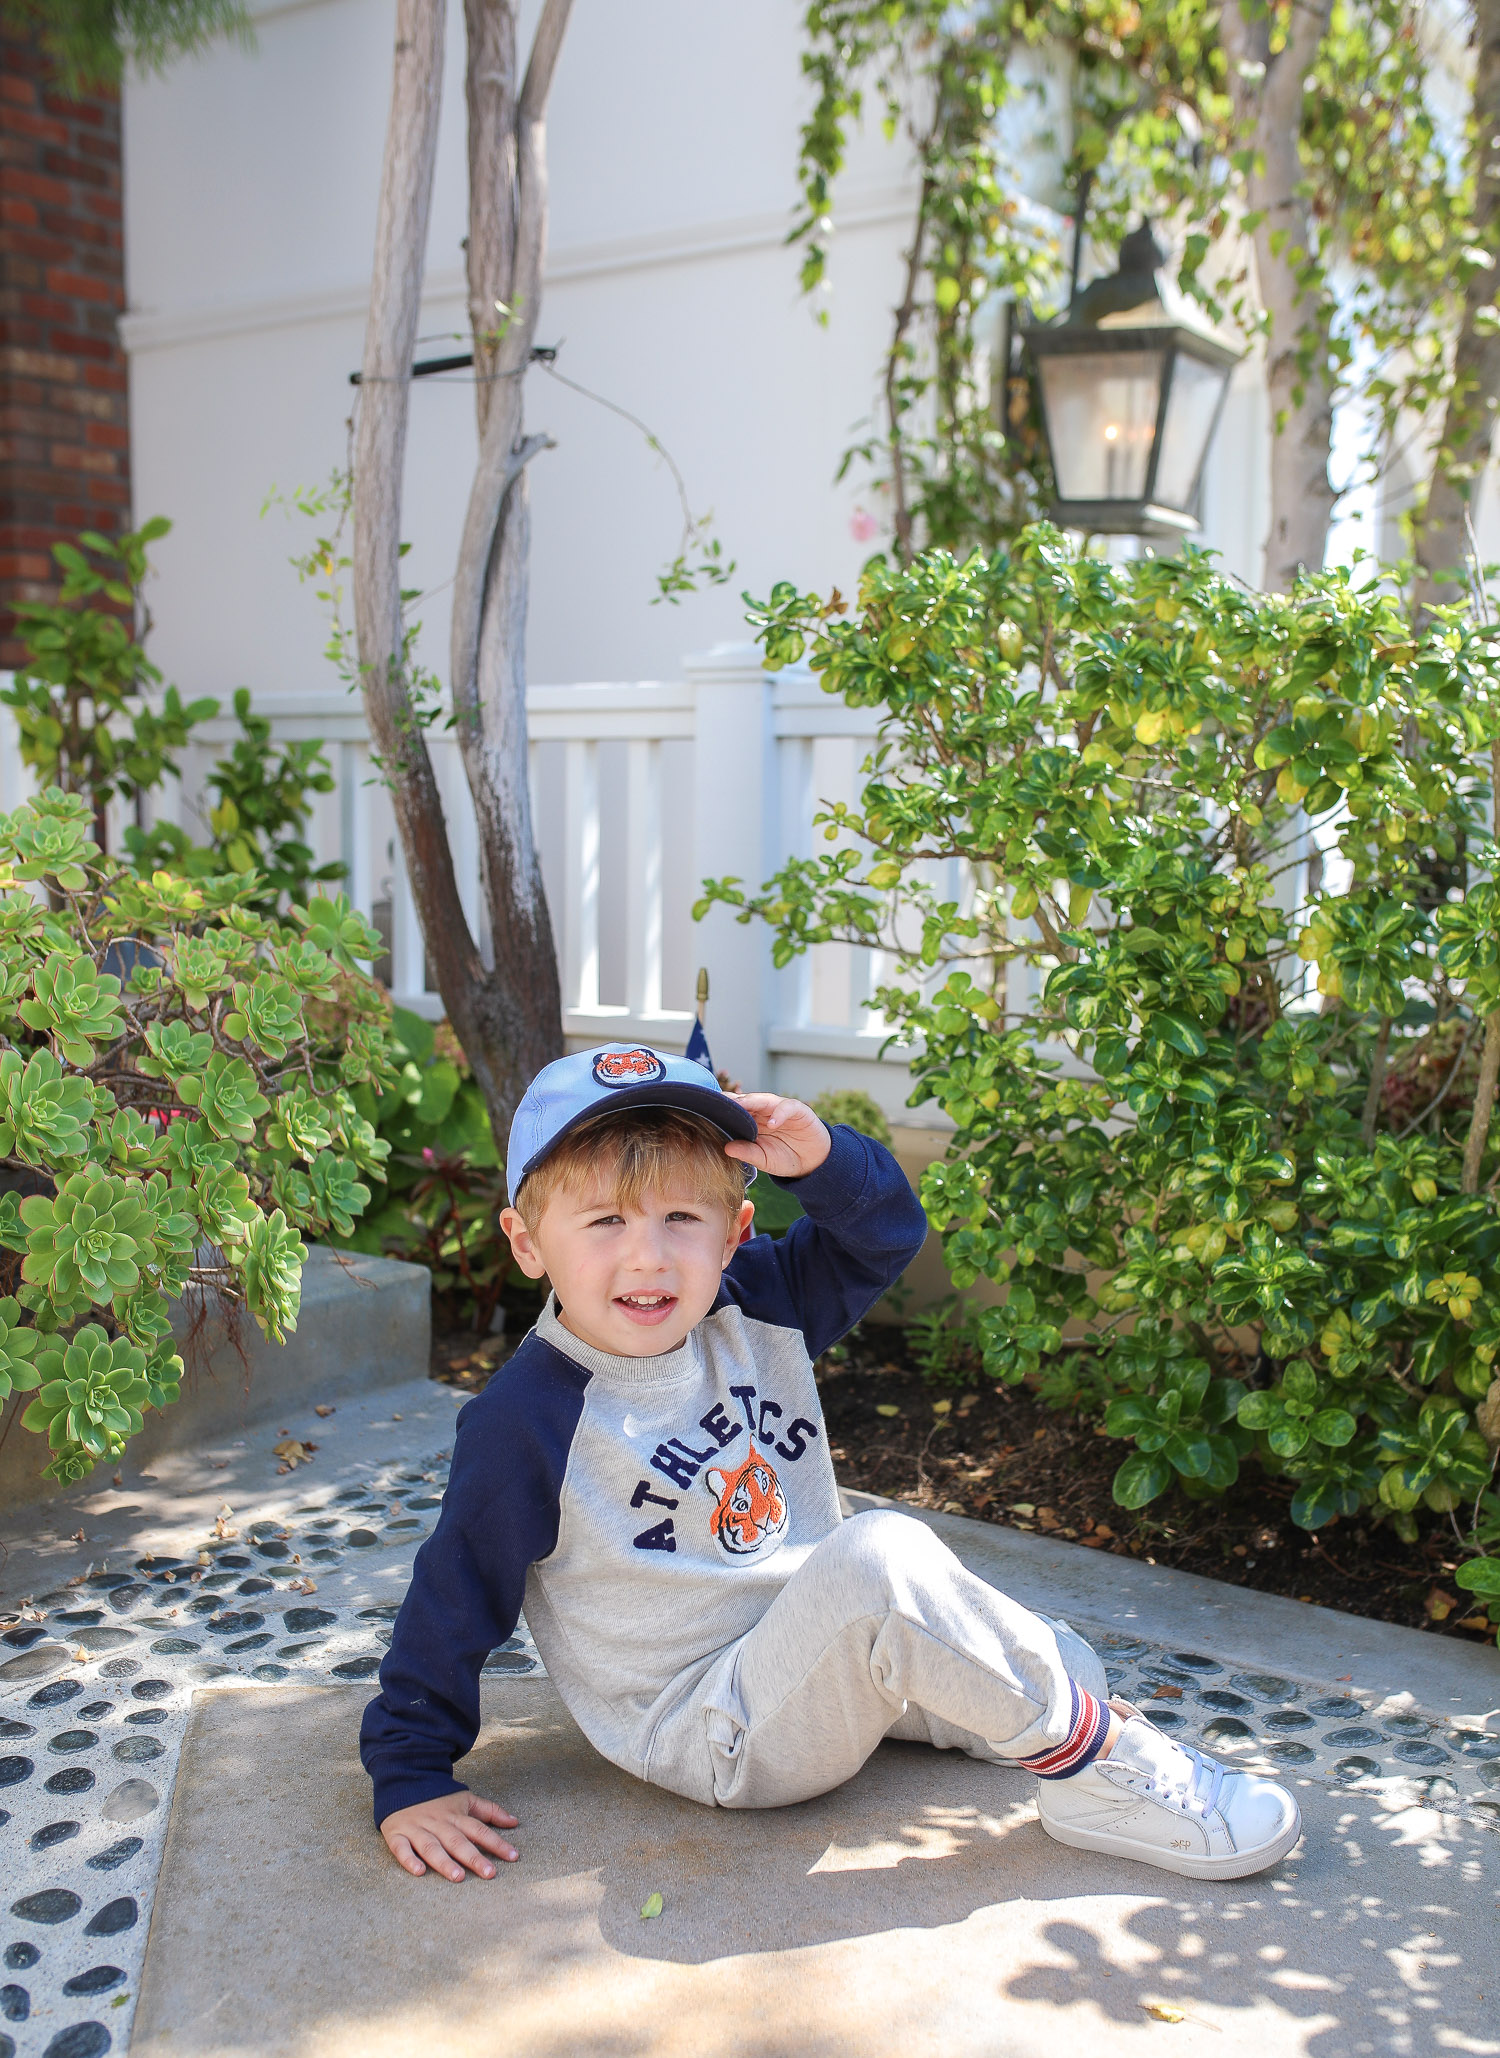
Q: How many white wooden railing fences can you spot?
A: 1